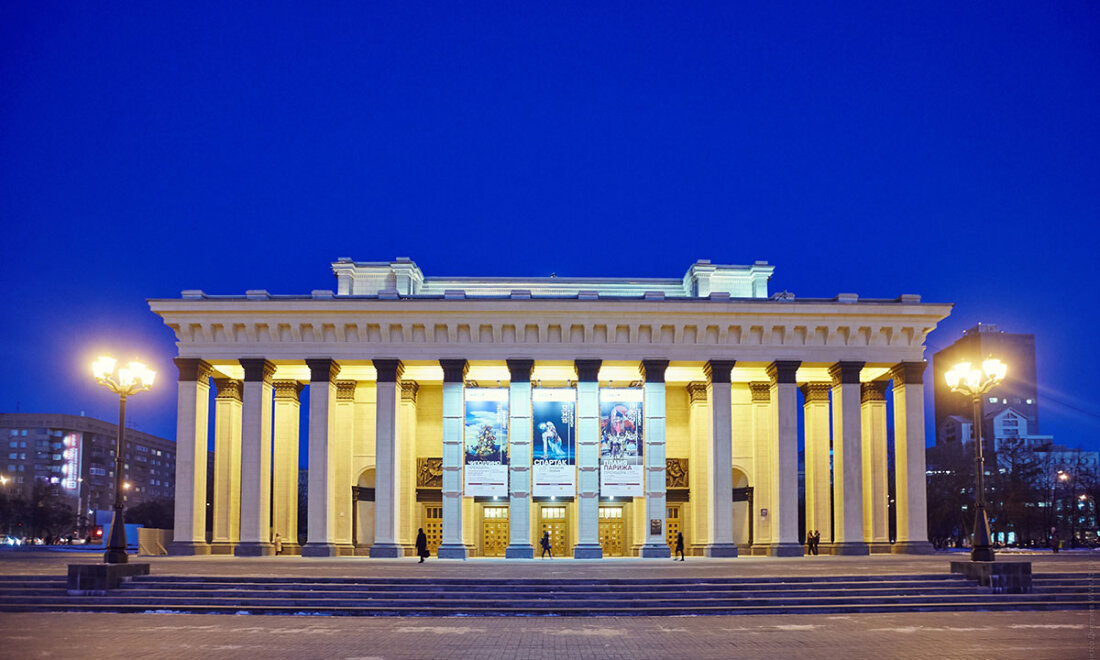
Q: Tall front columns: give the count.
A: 12